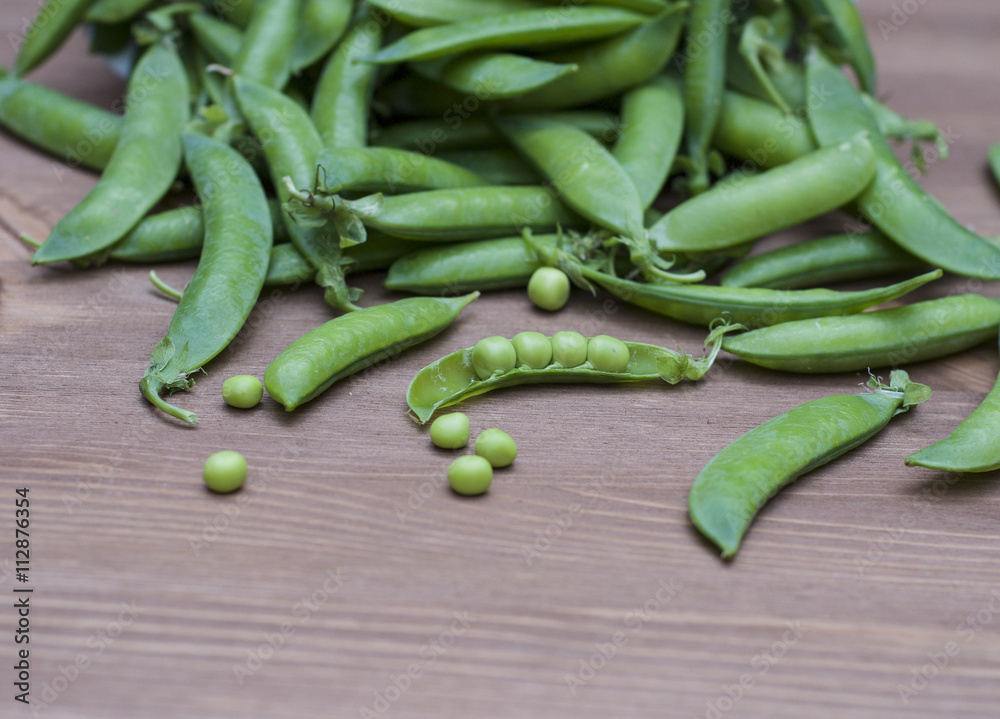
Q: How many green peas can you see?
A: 10